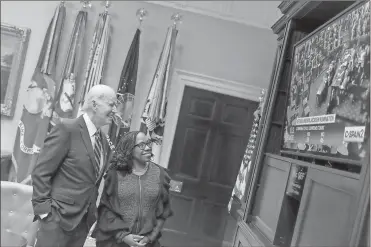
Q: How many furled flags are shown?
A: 6